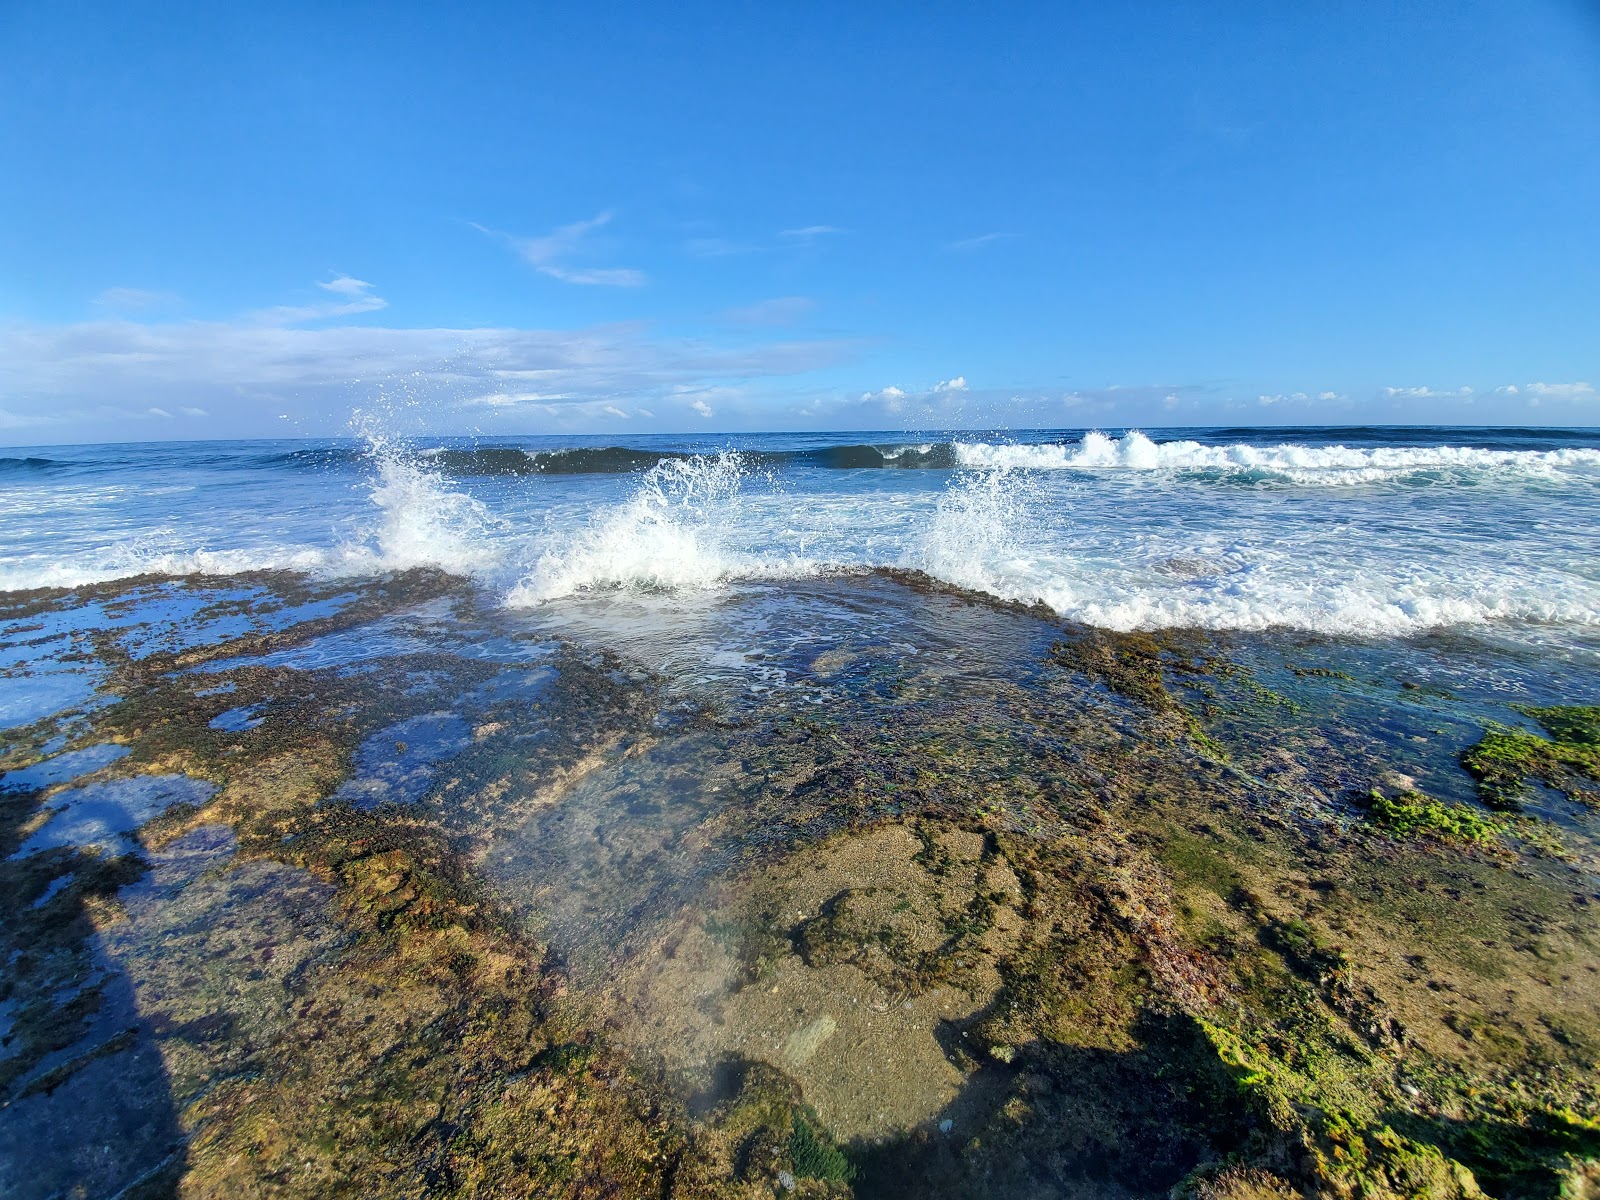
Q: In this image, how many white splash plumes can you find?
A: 3